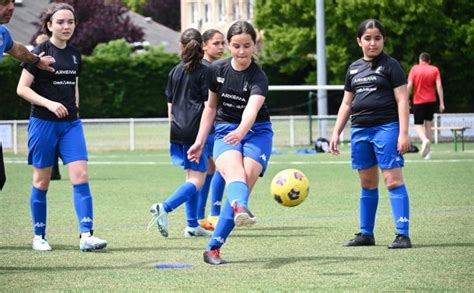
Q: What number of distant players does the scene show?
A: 1